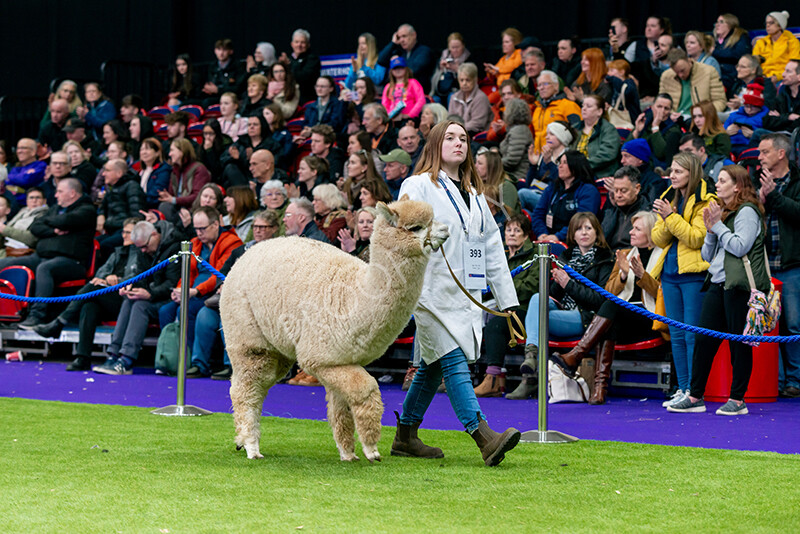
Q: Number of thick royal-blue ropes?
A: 3